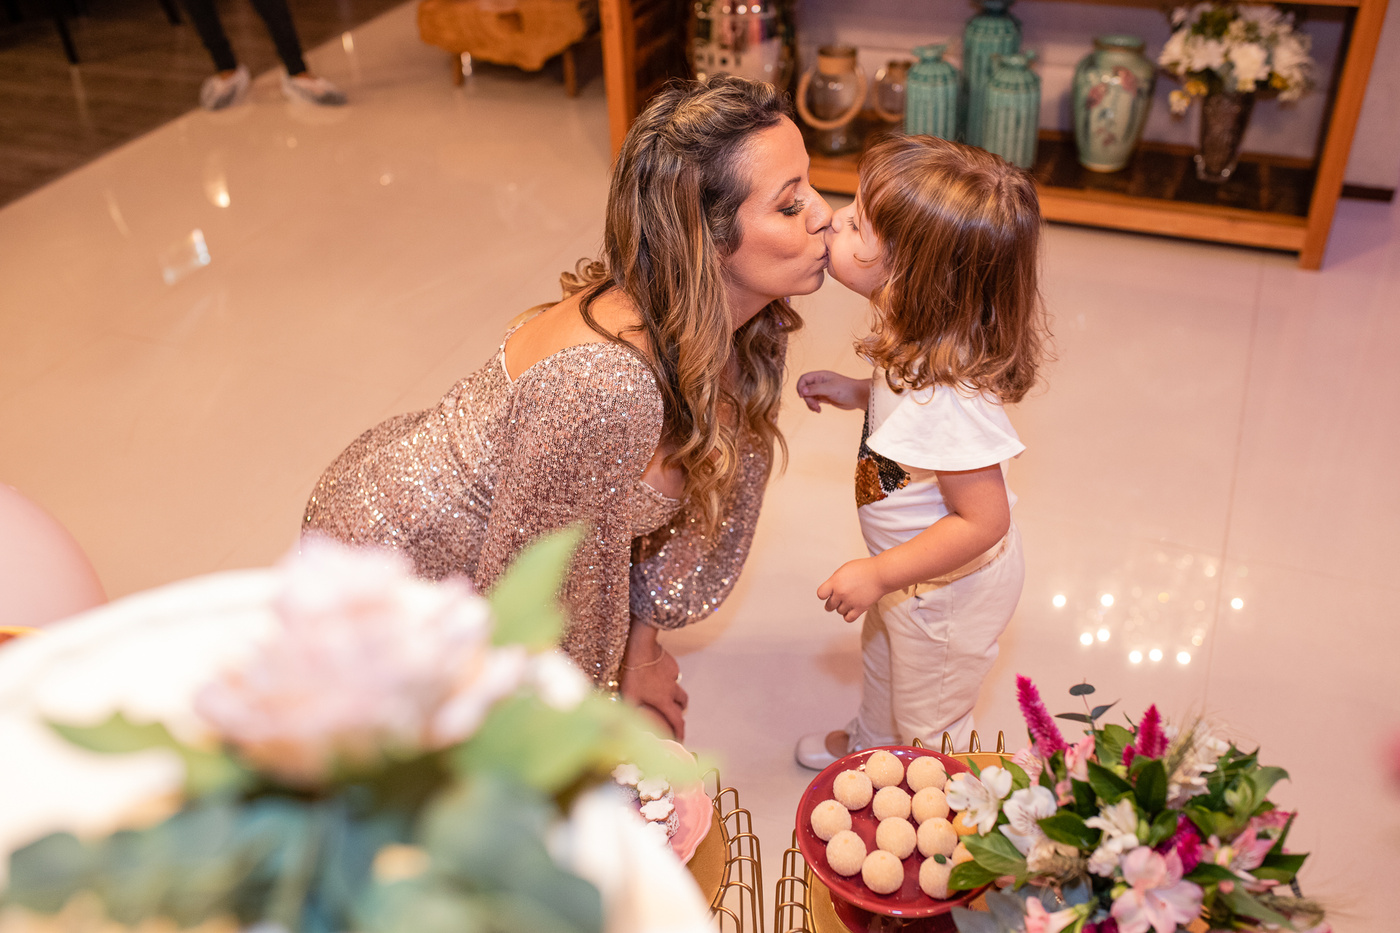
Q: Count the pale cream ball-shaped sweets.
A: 14